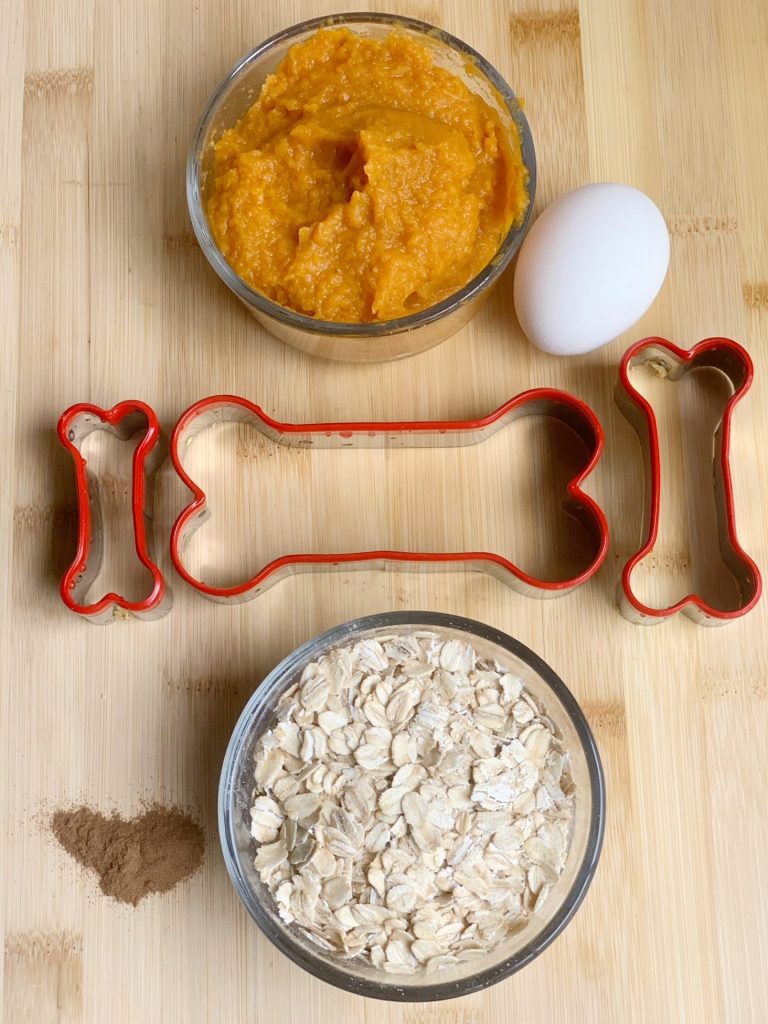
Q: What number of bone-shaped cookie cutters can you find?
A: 3